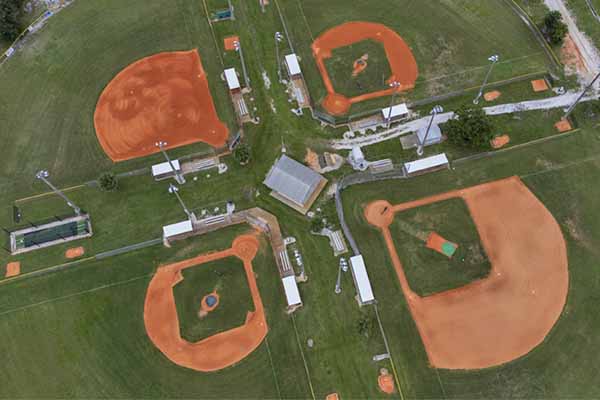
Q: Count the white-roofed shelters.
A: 8